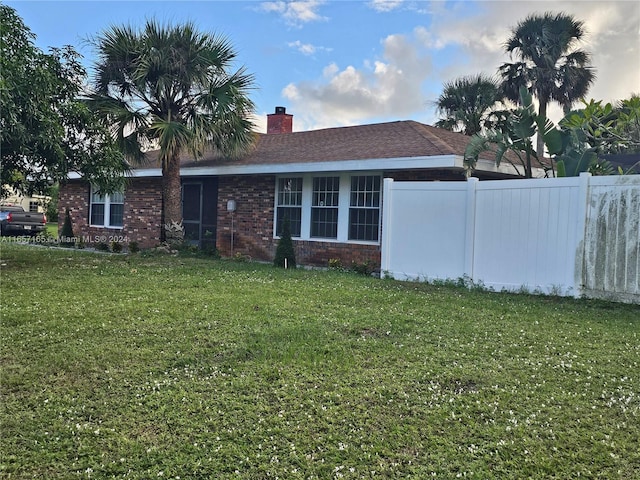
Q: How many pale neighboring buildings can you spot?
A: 1